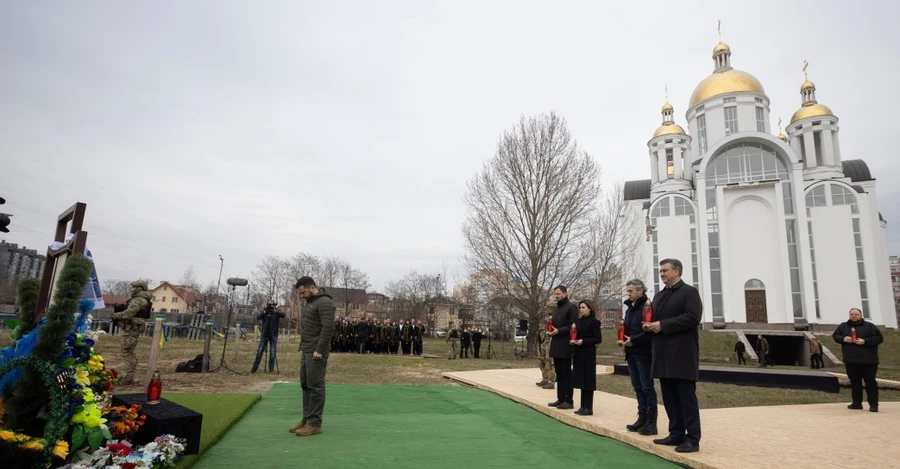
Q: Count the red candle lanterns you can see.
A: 6